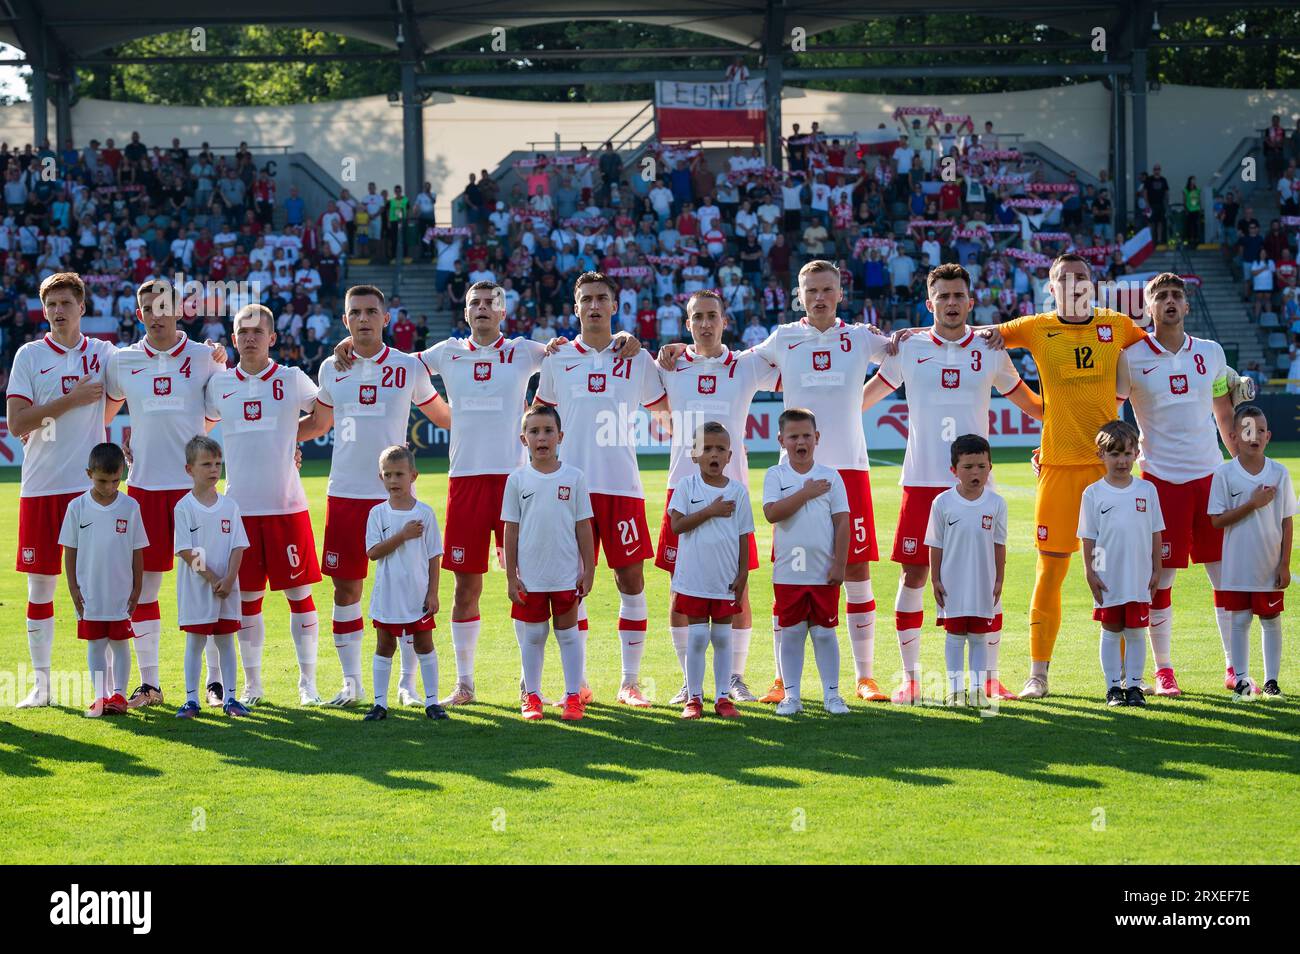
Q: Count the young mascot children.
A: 9